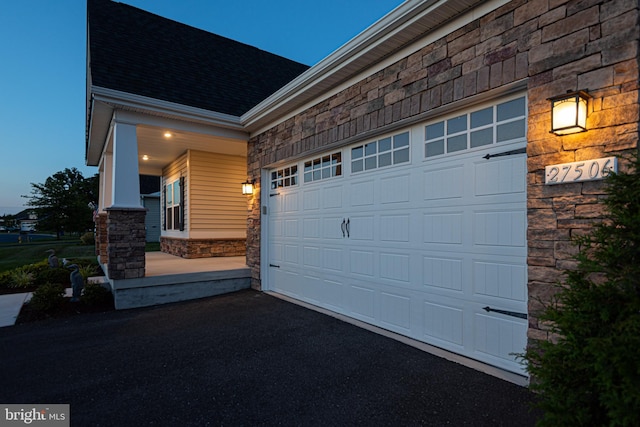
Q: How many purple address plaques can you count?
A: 0